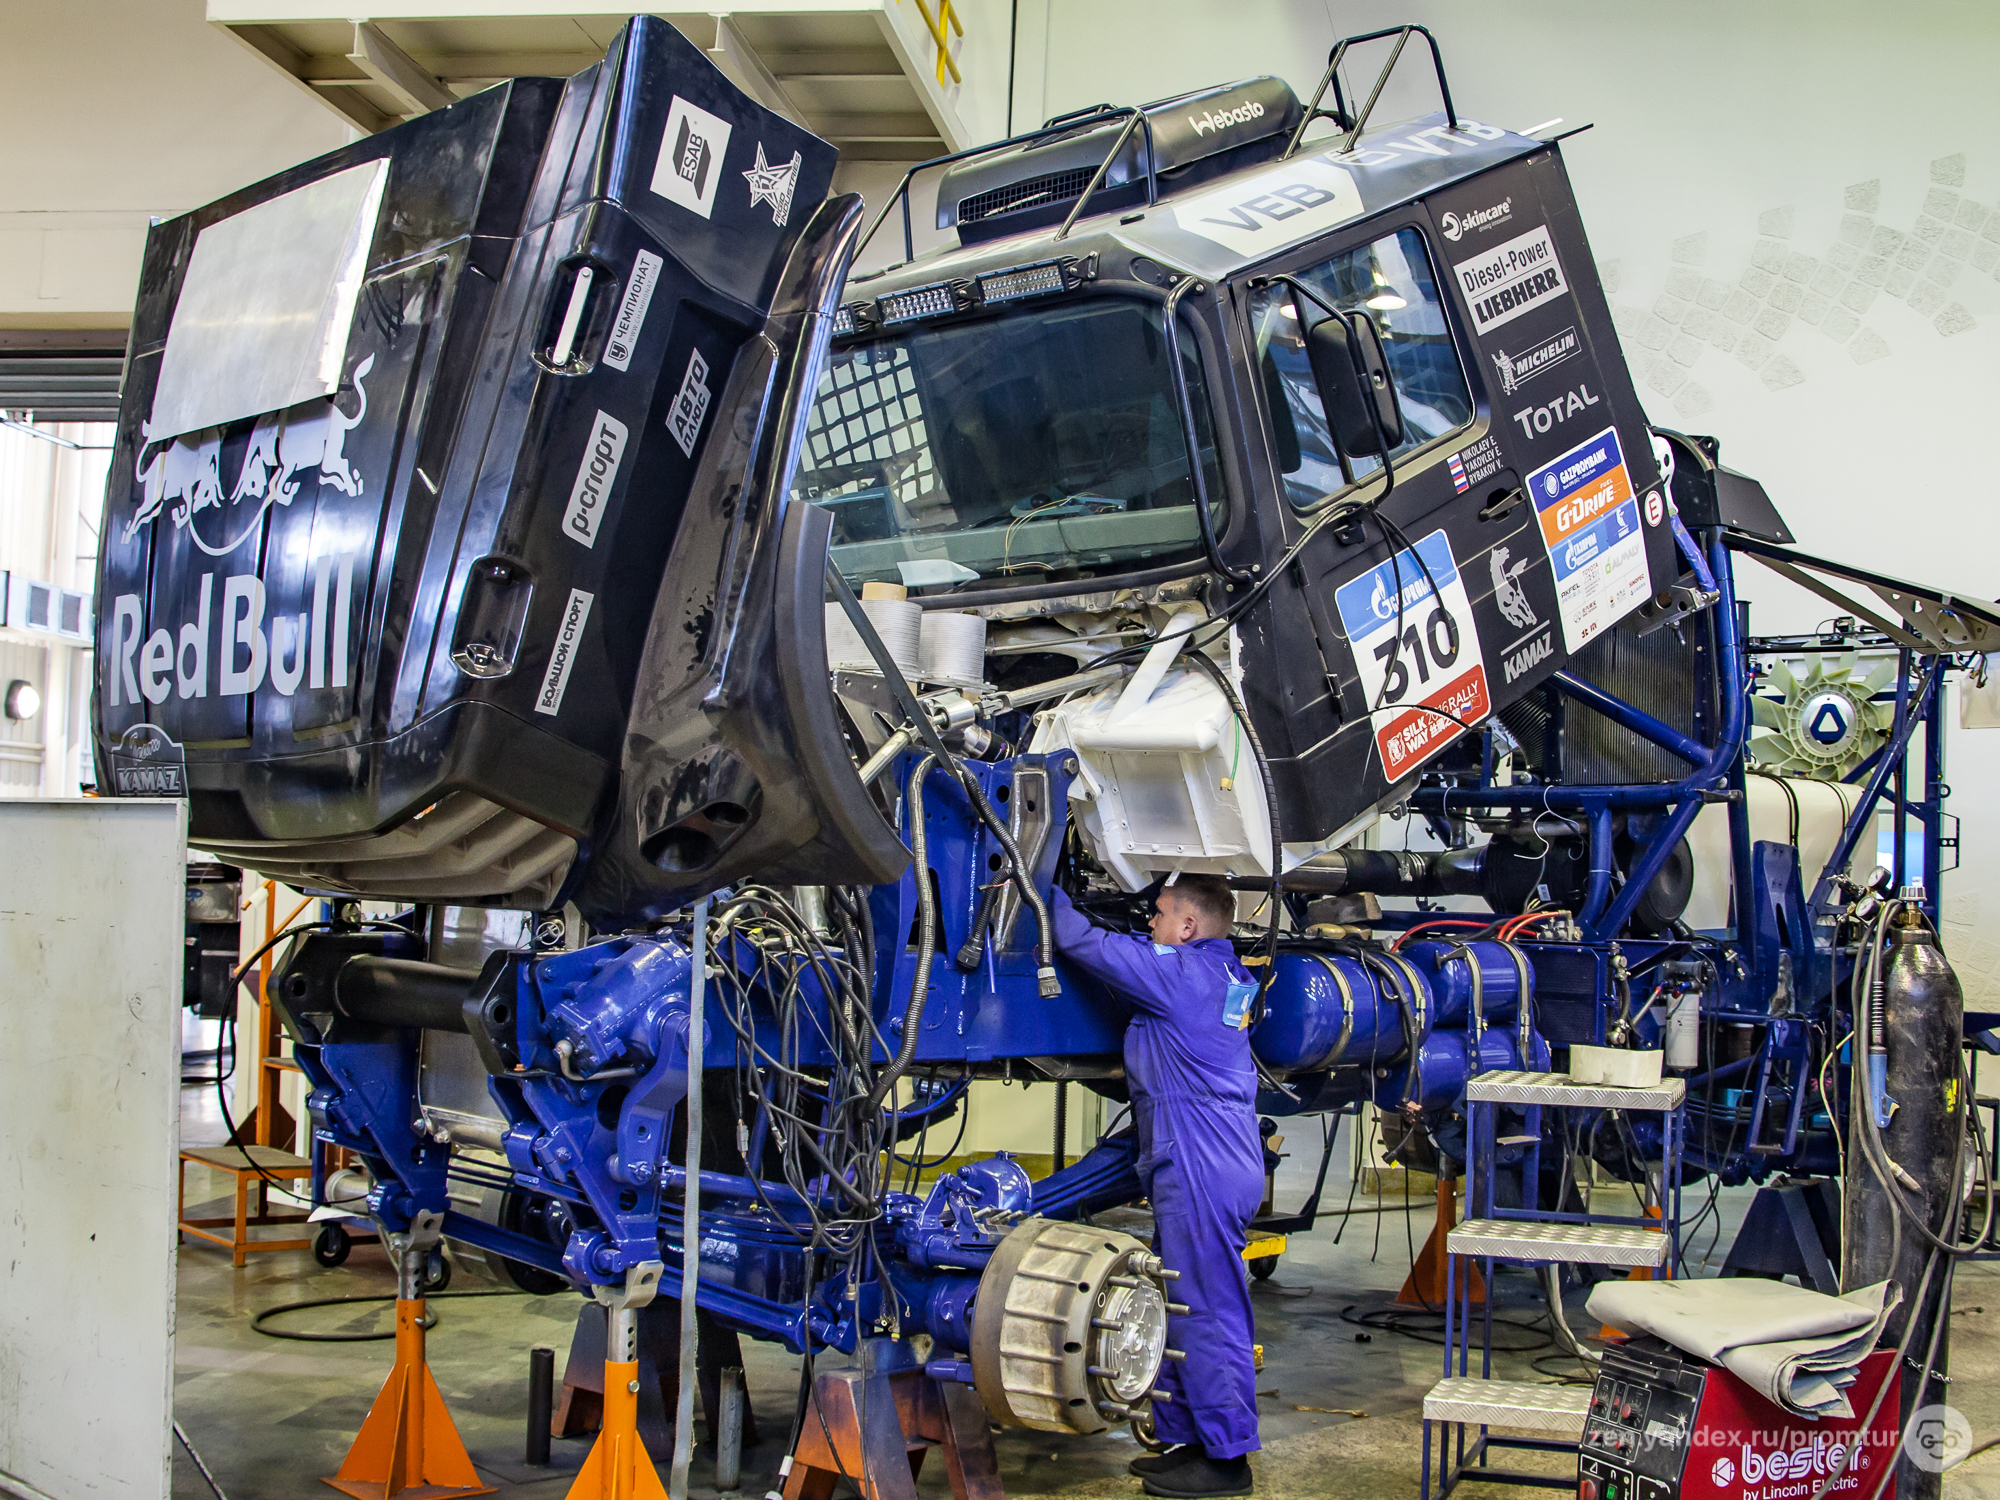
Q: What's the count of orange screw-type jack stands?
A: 4